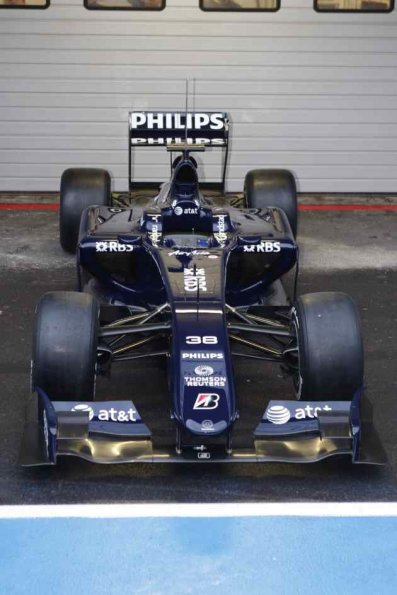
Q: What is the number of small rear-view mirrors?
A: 2